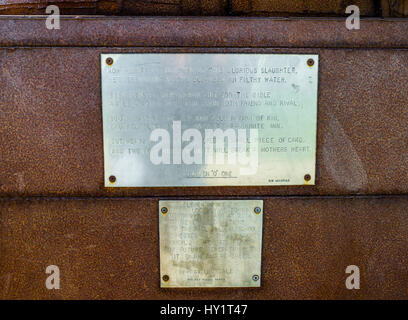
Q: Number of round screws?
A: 8